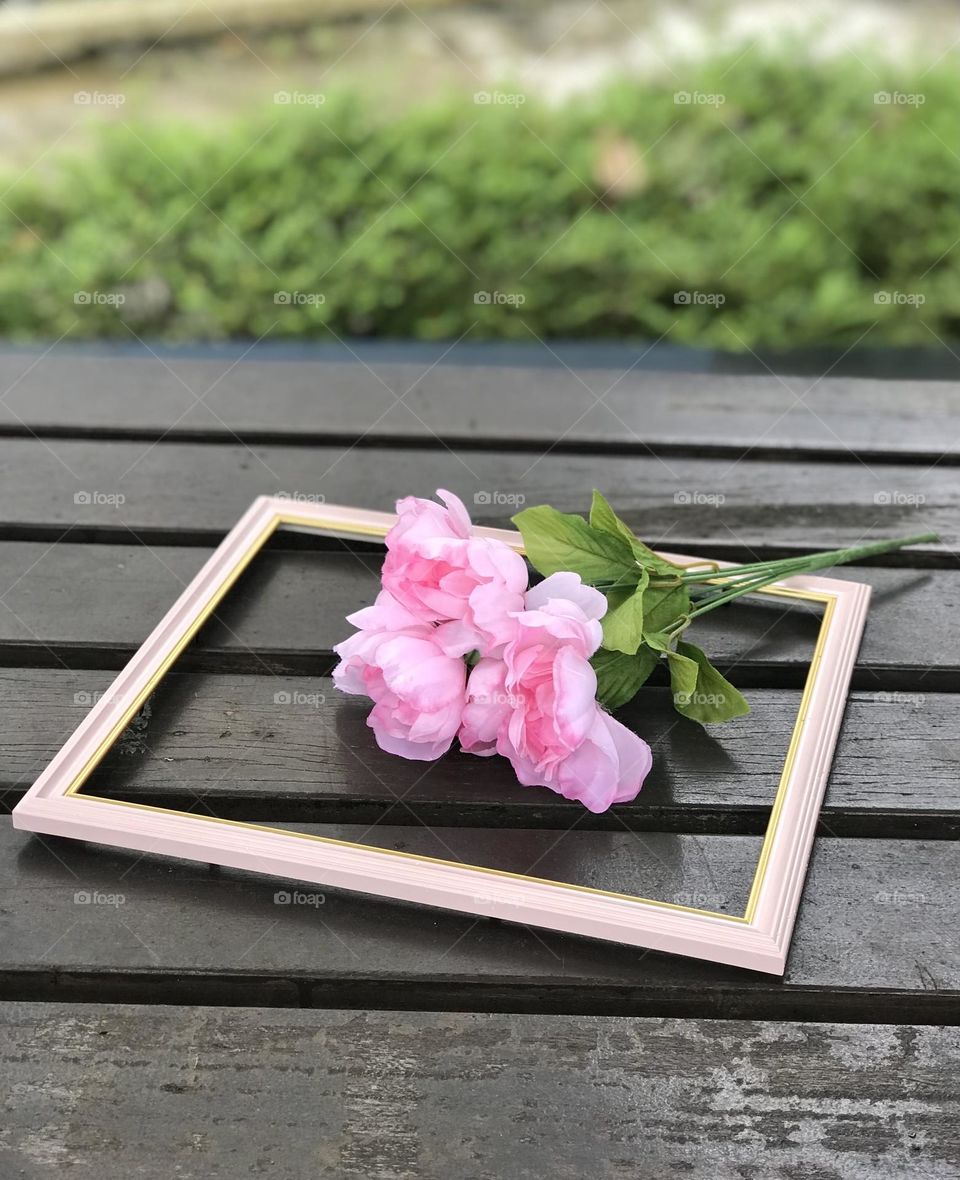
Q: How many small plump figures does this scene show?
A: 0